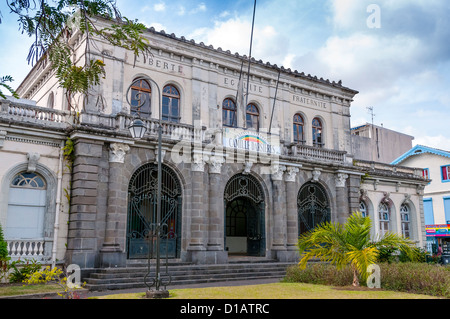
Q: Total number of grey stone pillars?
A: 6